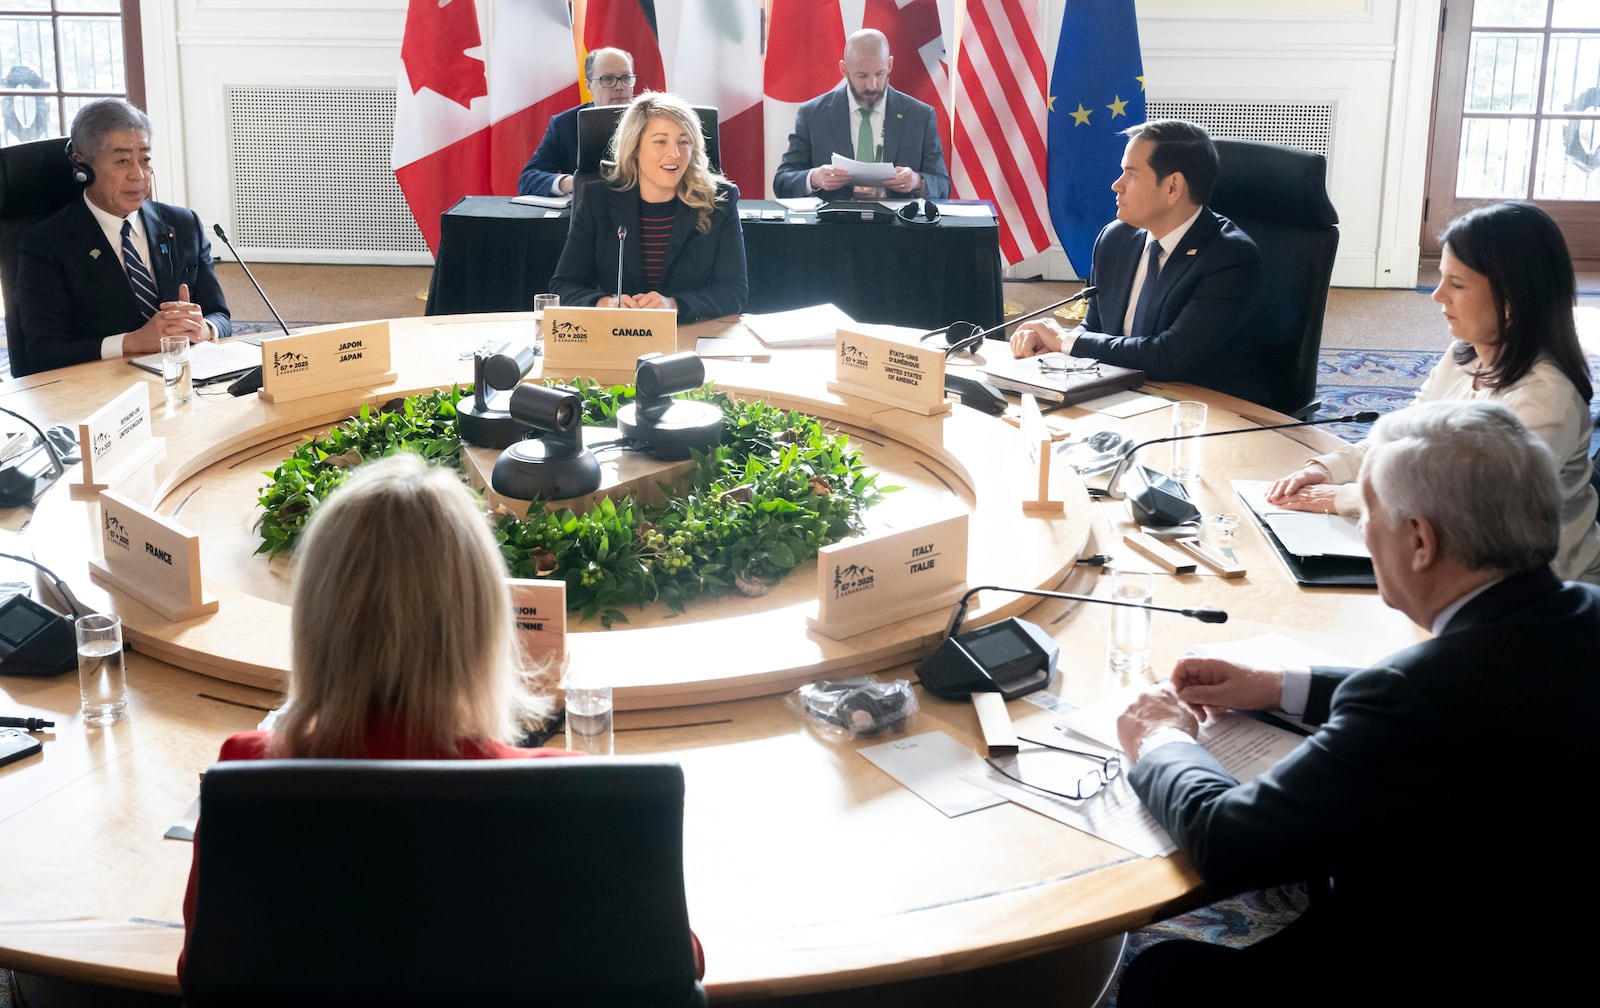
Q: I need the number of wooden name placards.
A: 8